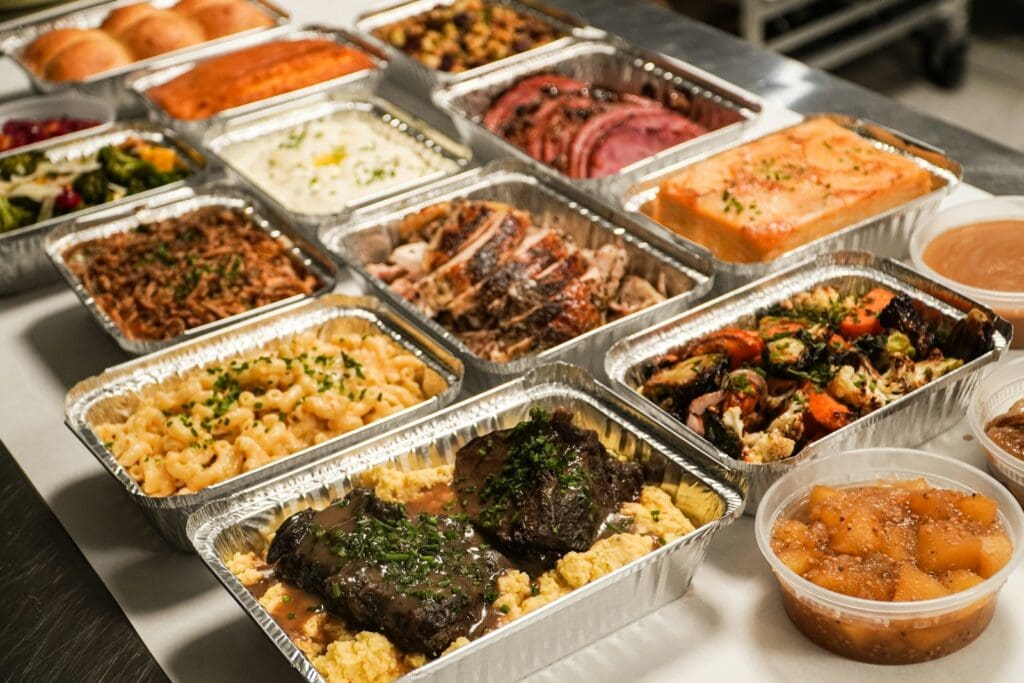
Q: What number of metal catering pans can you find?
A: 12